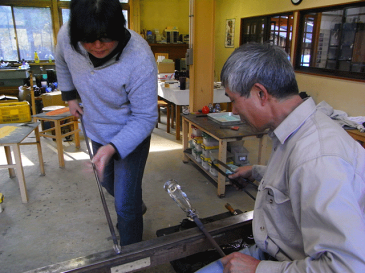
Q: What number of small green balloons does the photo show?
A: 0